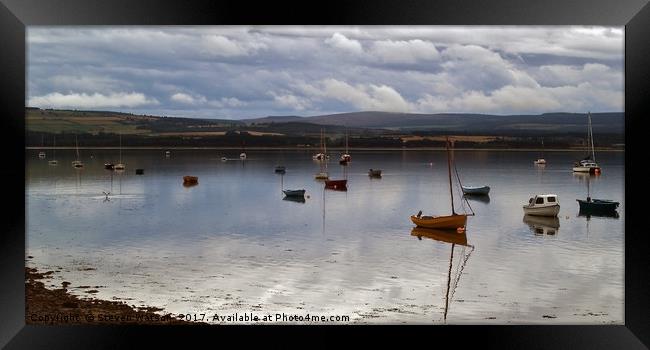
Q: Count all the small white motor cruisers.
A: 1